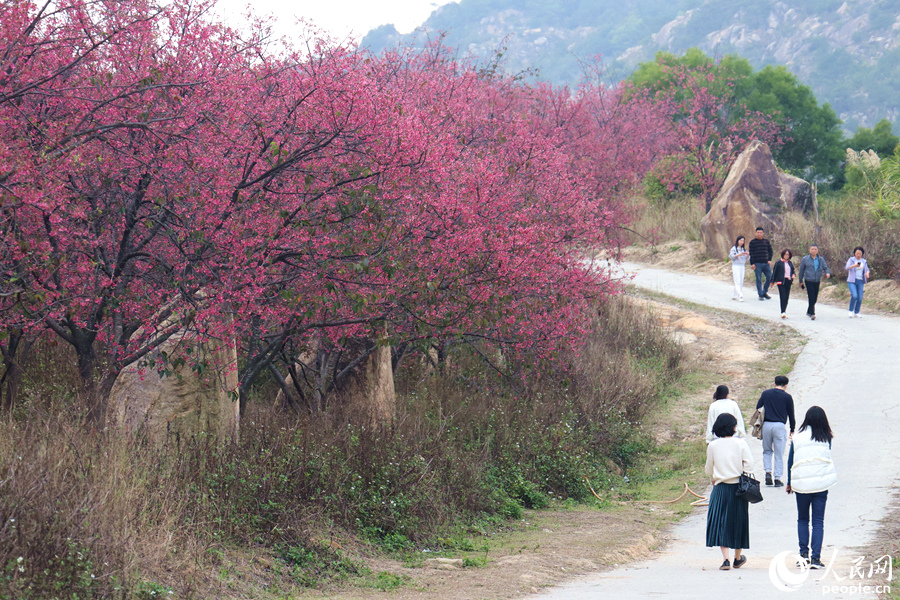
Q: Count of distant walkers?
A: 5